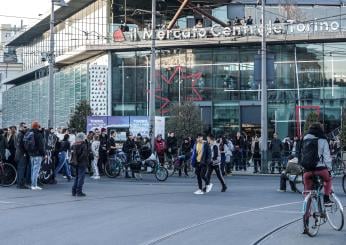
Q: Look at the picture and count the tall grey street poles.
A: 3